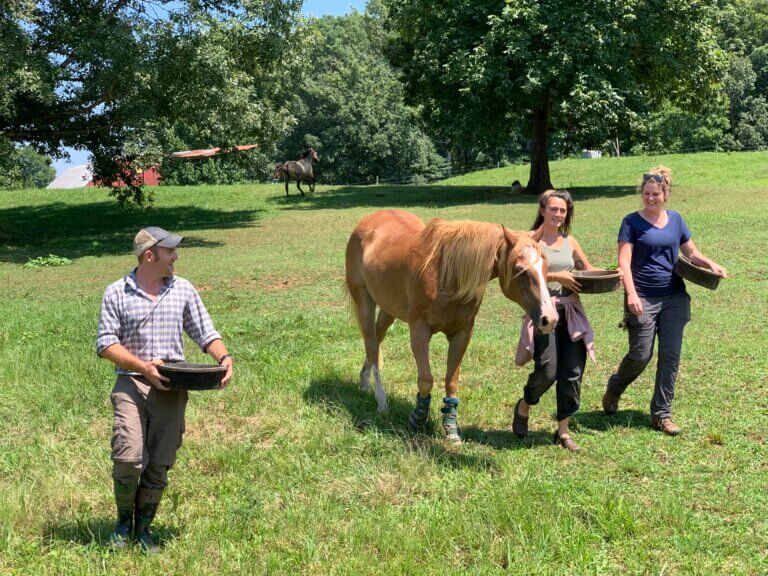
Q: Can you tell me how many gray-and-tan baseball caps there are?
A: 1